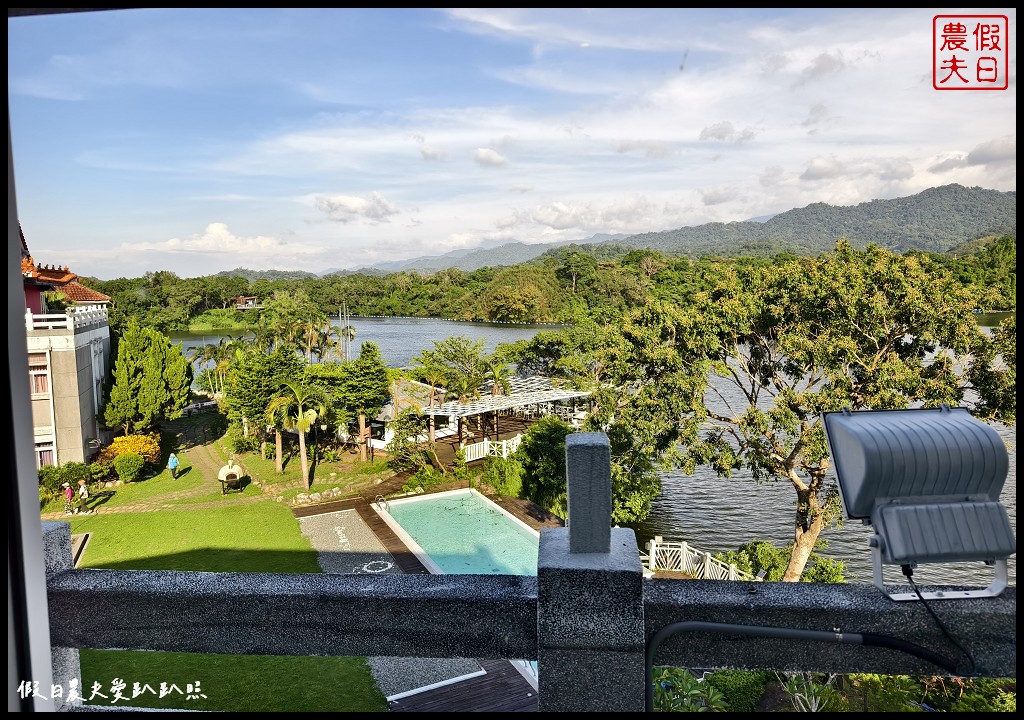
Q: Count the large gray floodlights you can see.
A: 1